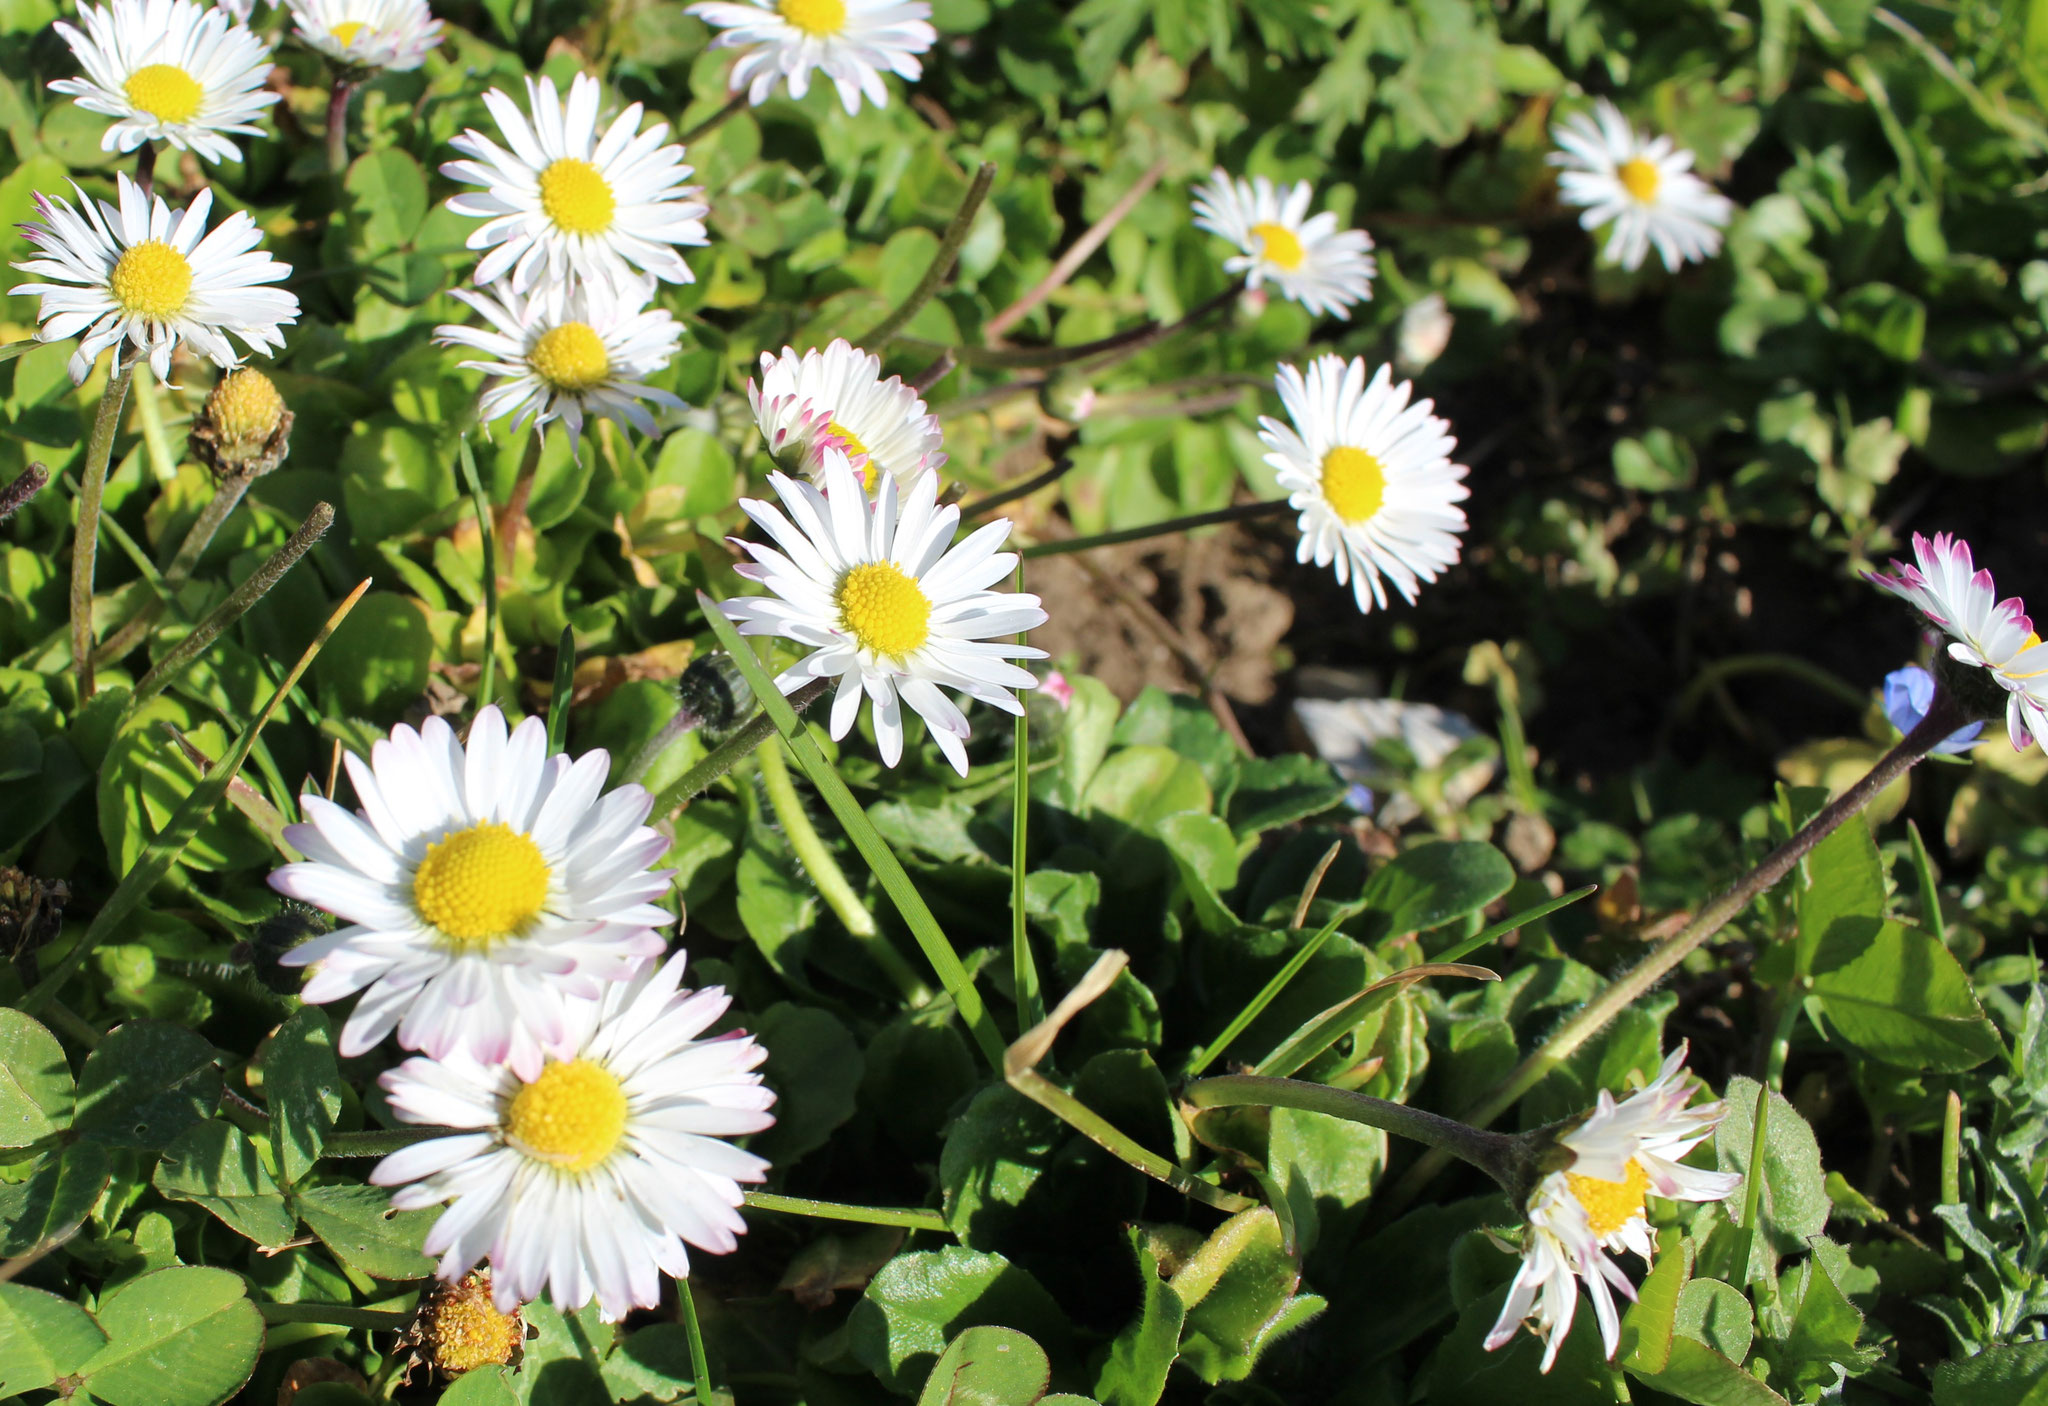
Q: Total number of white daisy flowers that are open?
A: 15